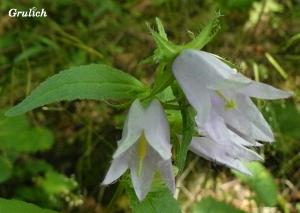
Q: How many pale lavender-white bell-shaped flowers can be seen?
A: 3